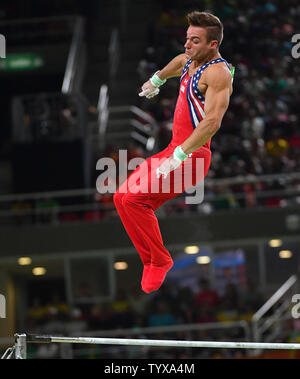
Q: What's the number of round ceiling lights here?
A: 7